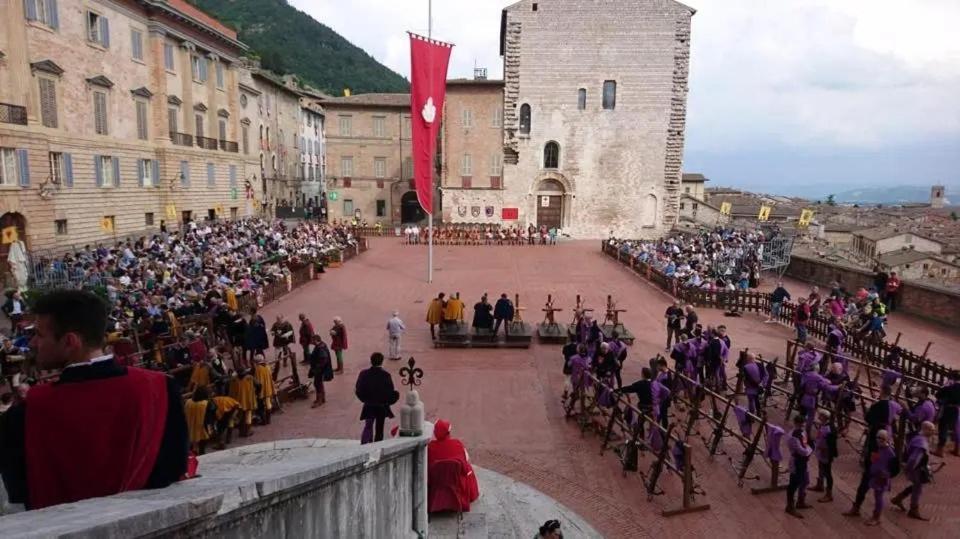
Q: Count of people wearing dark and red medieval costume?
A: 1